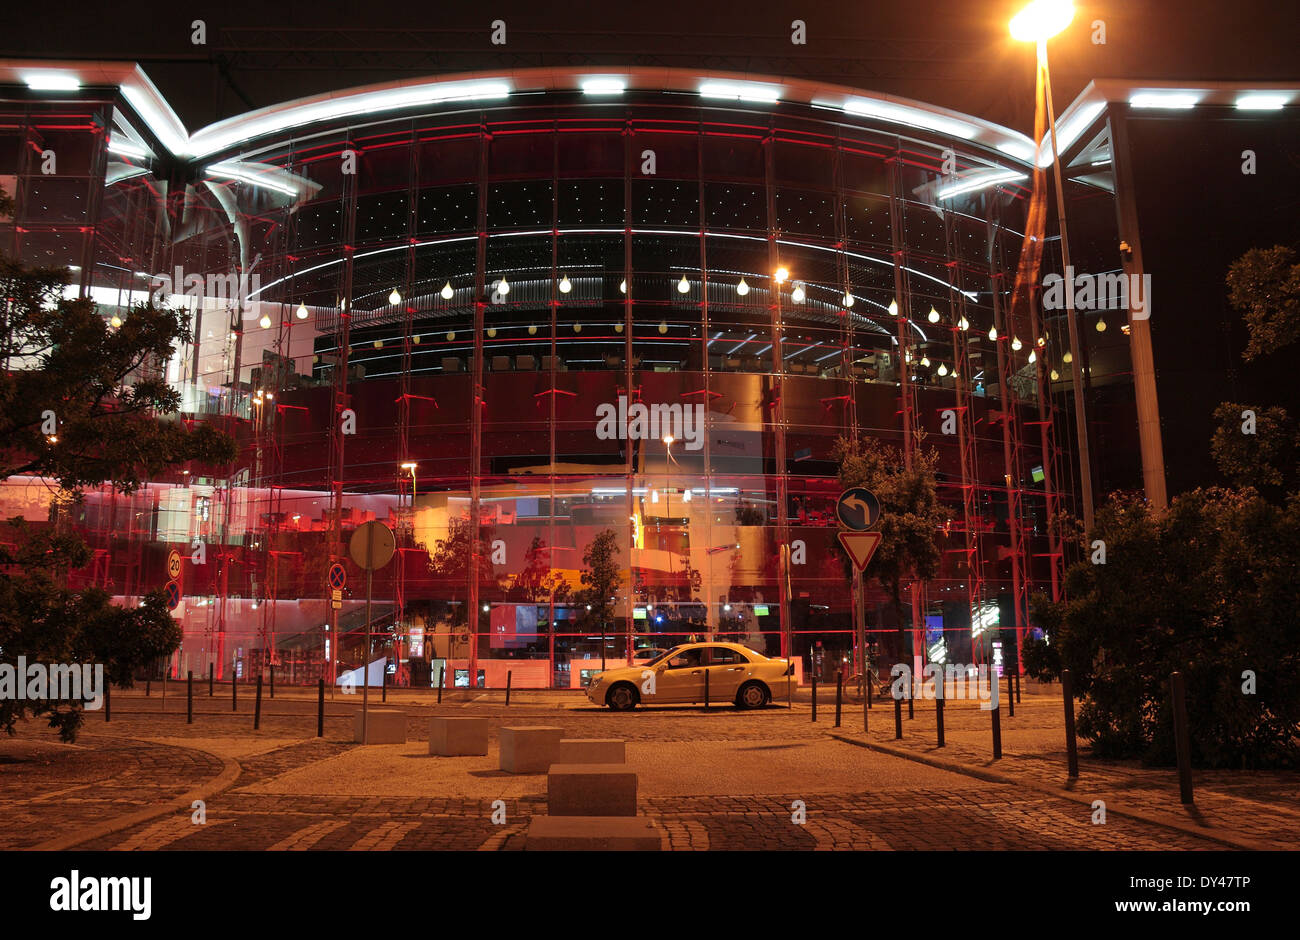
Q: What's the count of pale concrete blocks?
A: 6